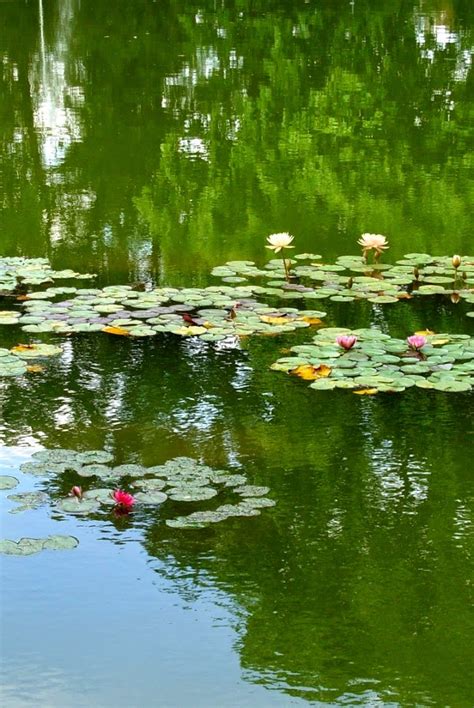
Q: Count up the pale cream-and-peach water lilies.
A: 2